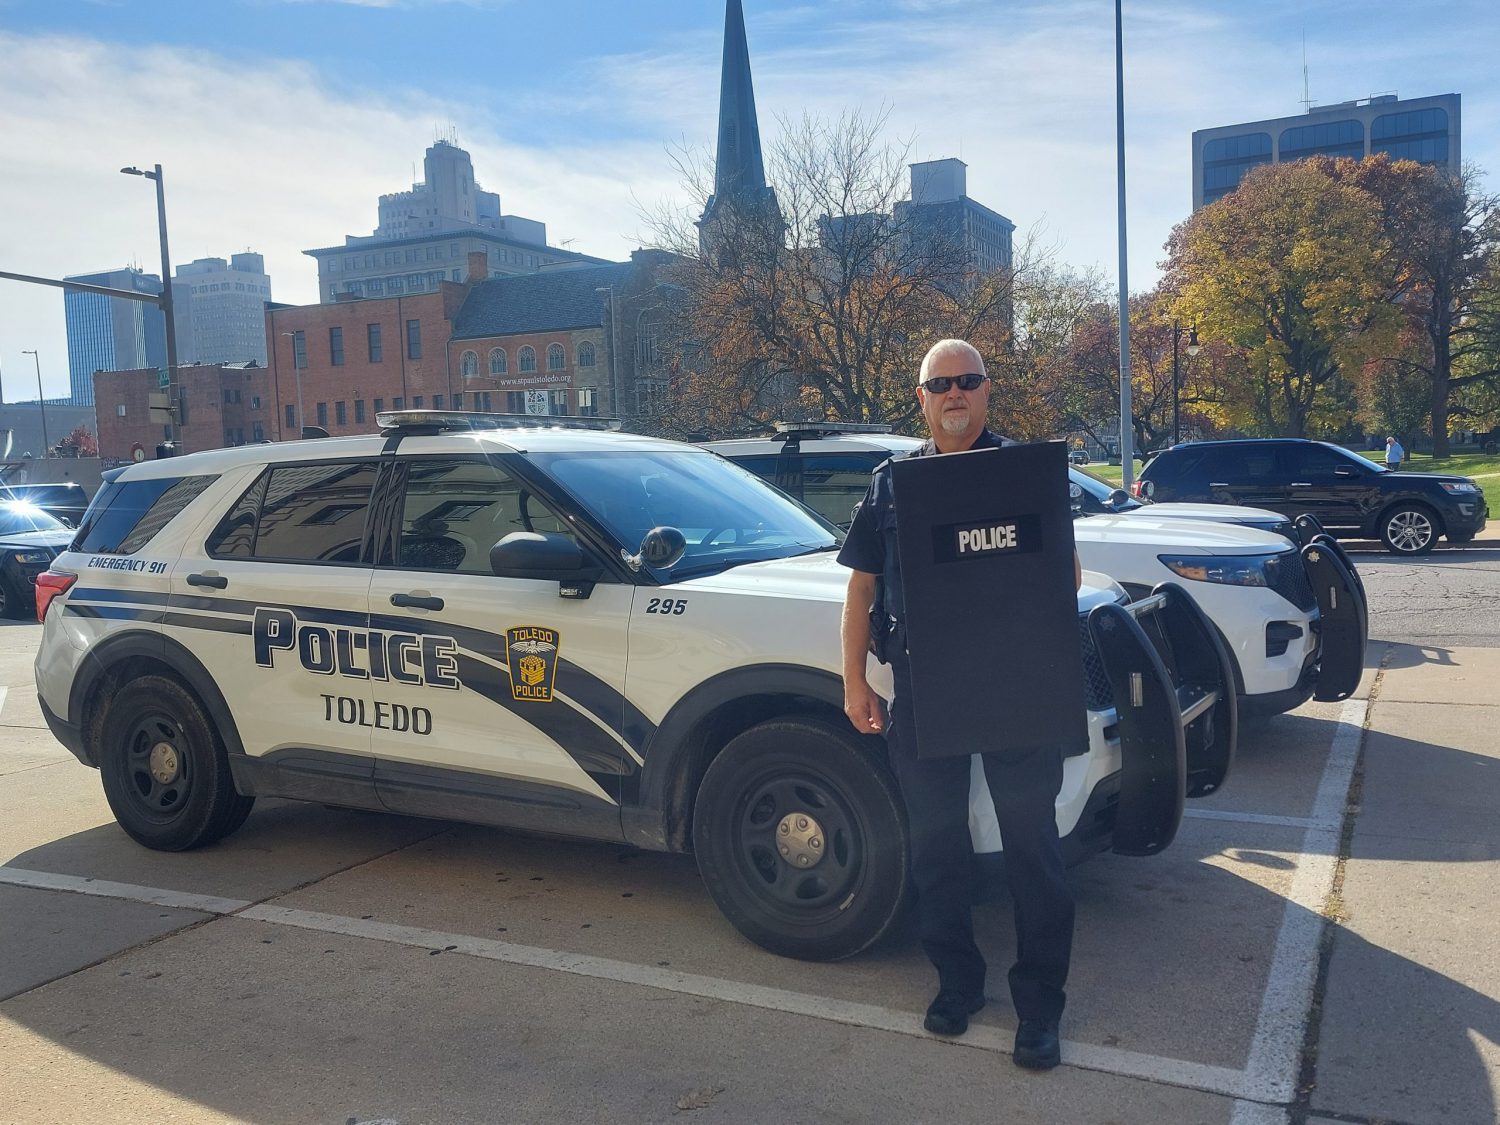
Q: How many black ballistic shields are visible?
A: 1